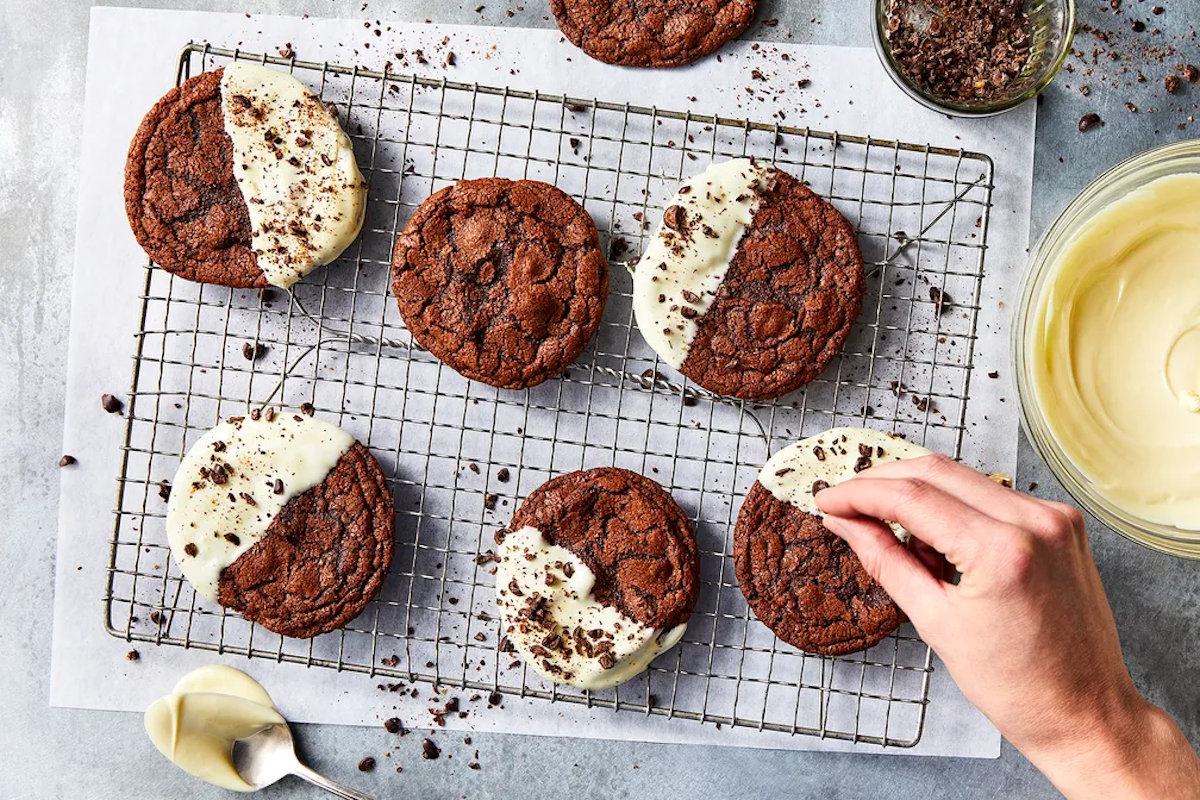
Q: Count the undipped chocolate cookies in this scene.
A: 2